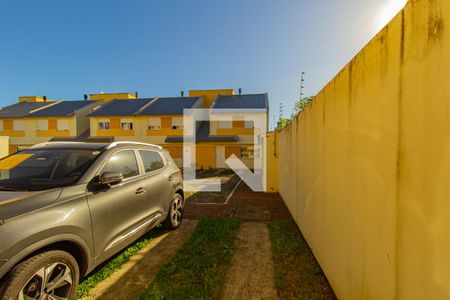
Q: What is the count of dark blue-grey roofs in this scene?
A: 5